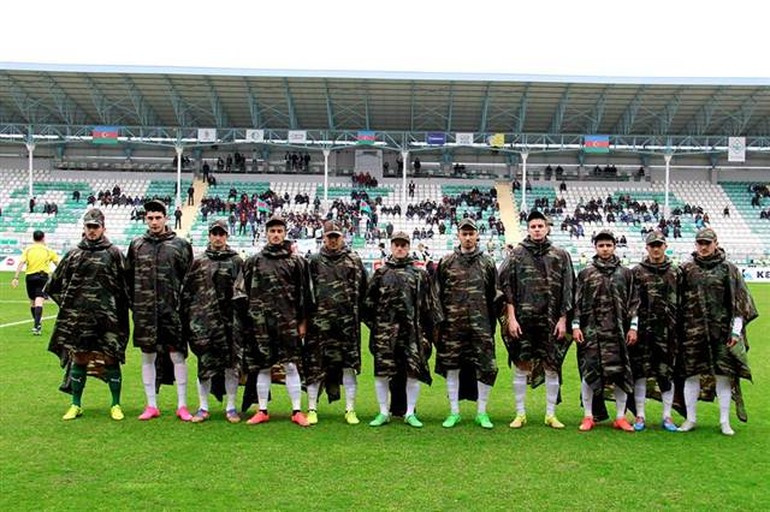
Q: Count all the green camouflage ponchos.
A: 11